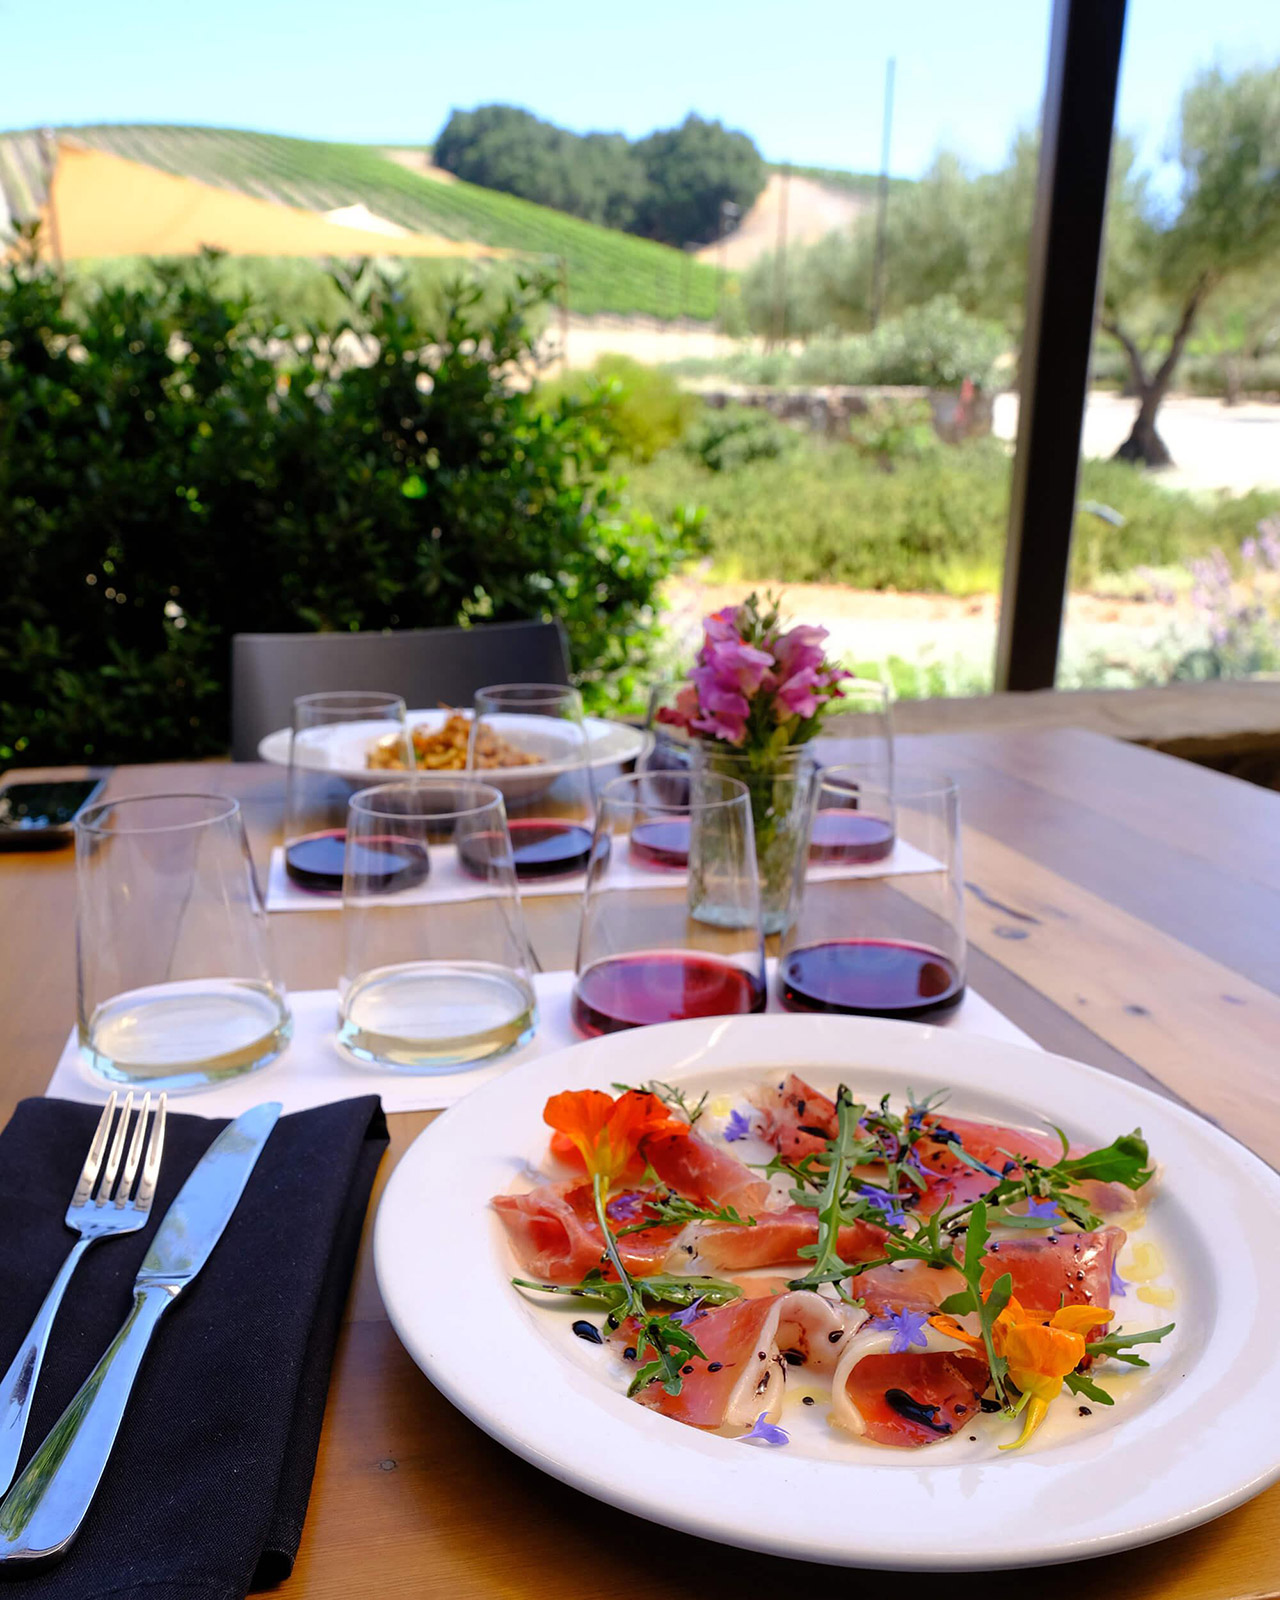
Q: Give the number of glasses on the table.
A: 8